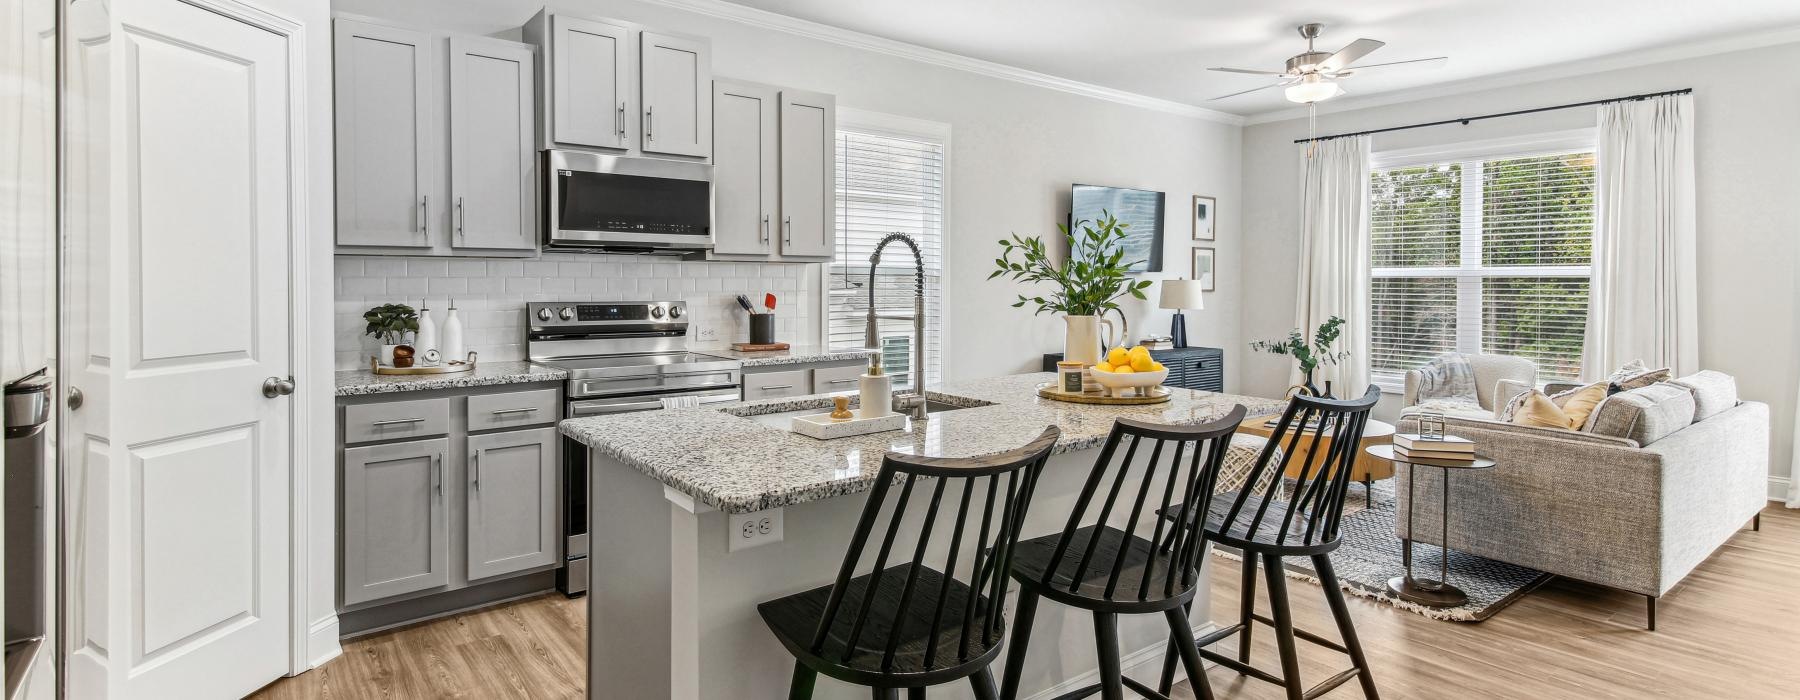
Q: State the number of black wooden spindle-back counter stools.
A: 3